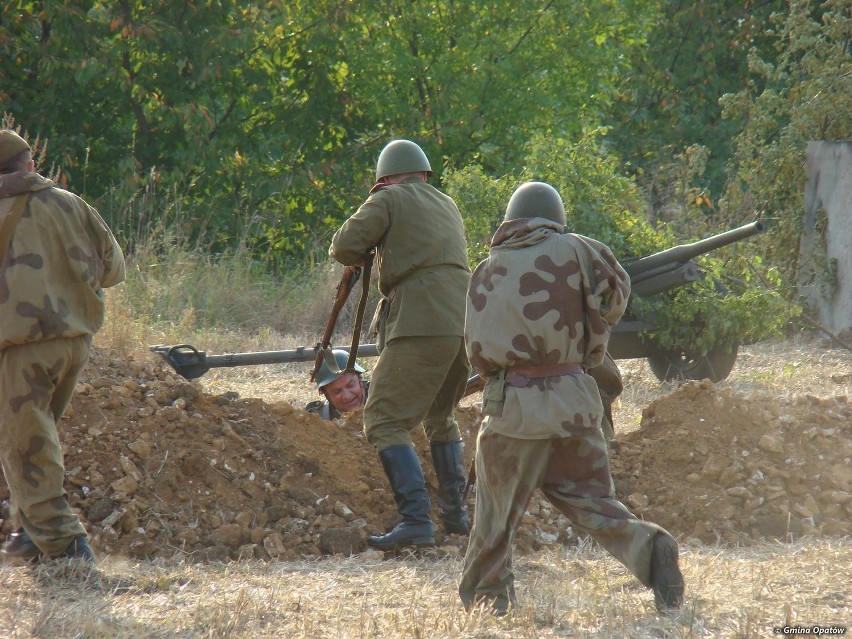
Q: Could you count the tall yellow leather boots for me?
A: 0